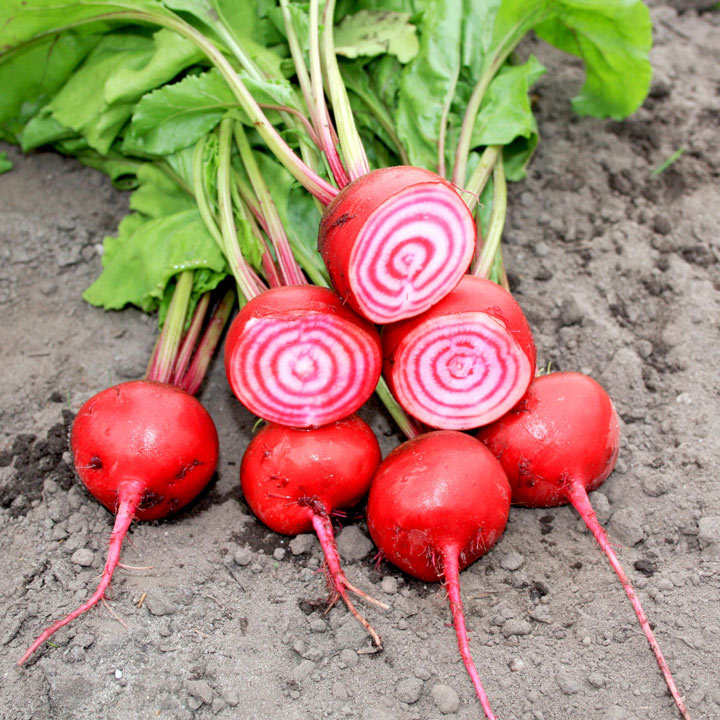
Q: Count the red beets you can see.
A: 7